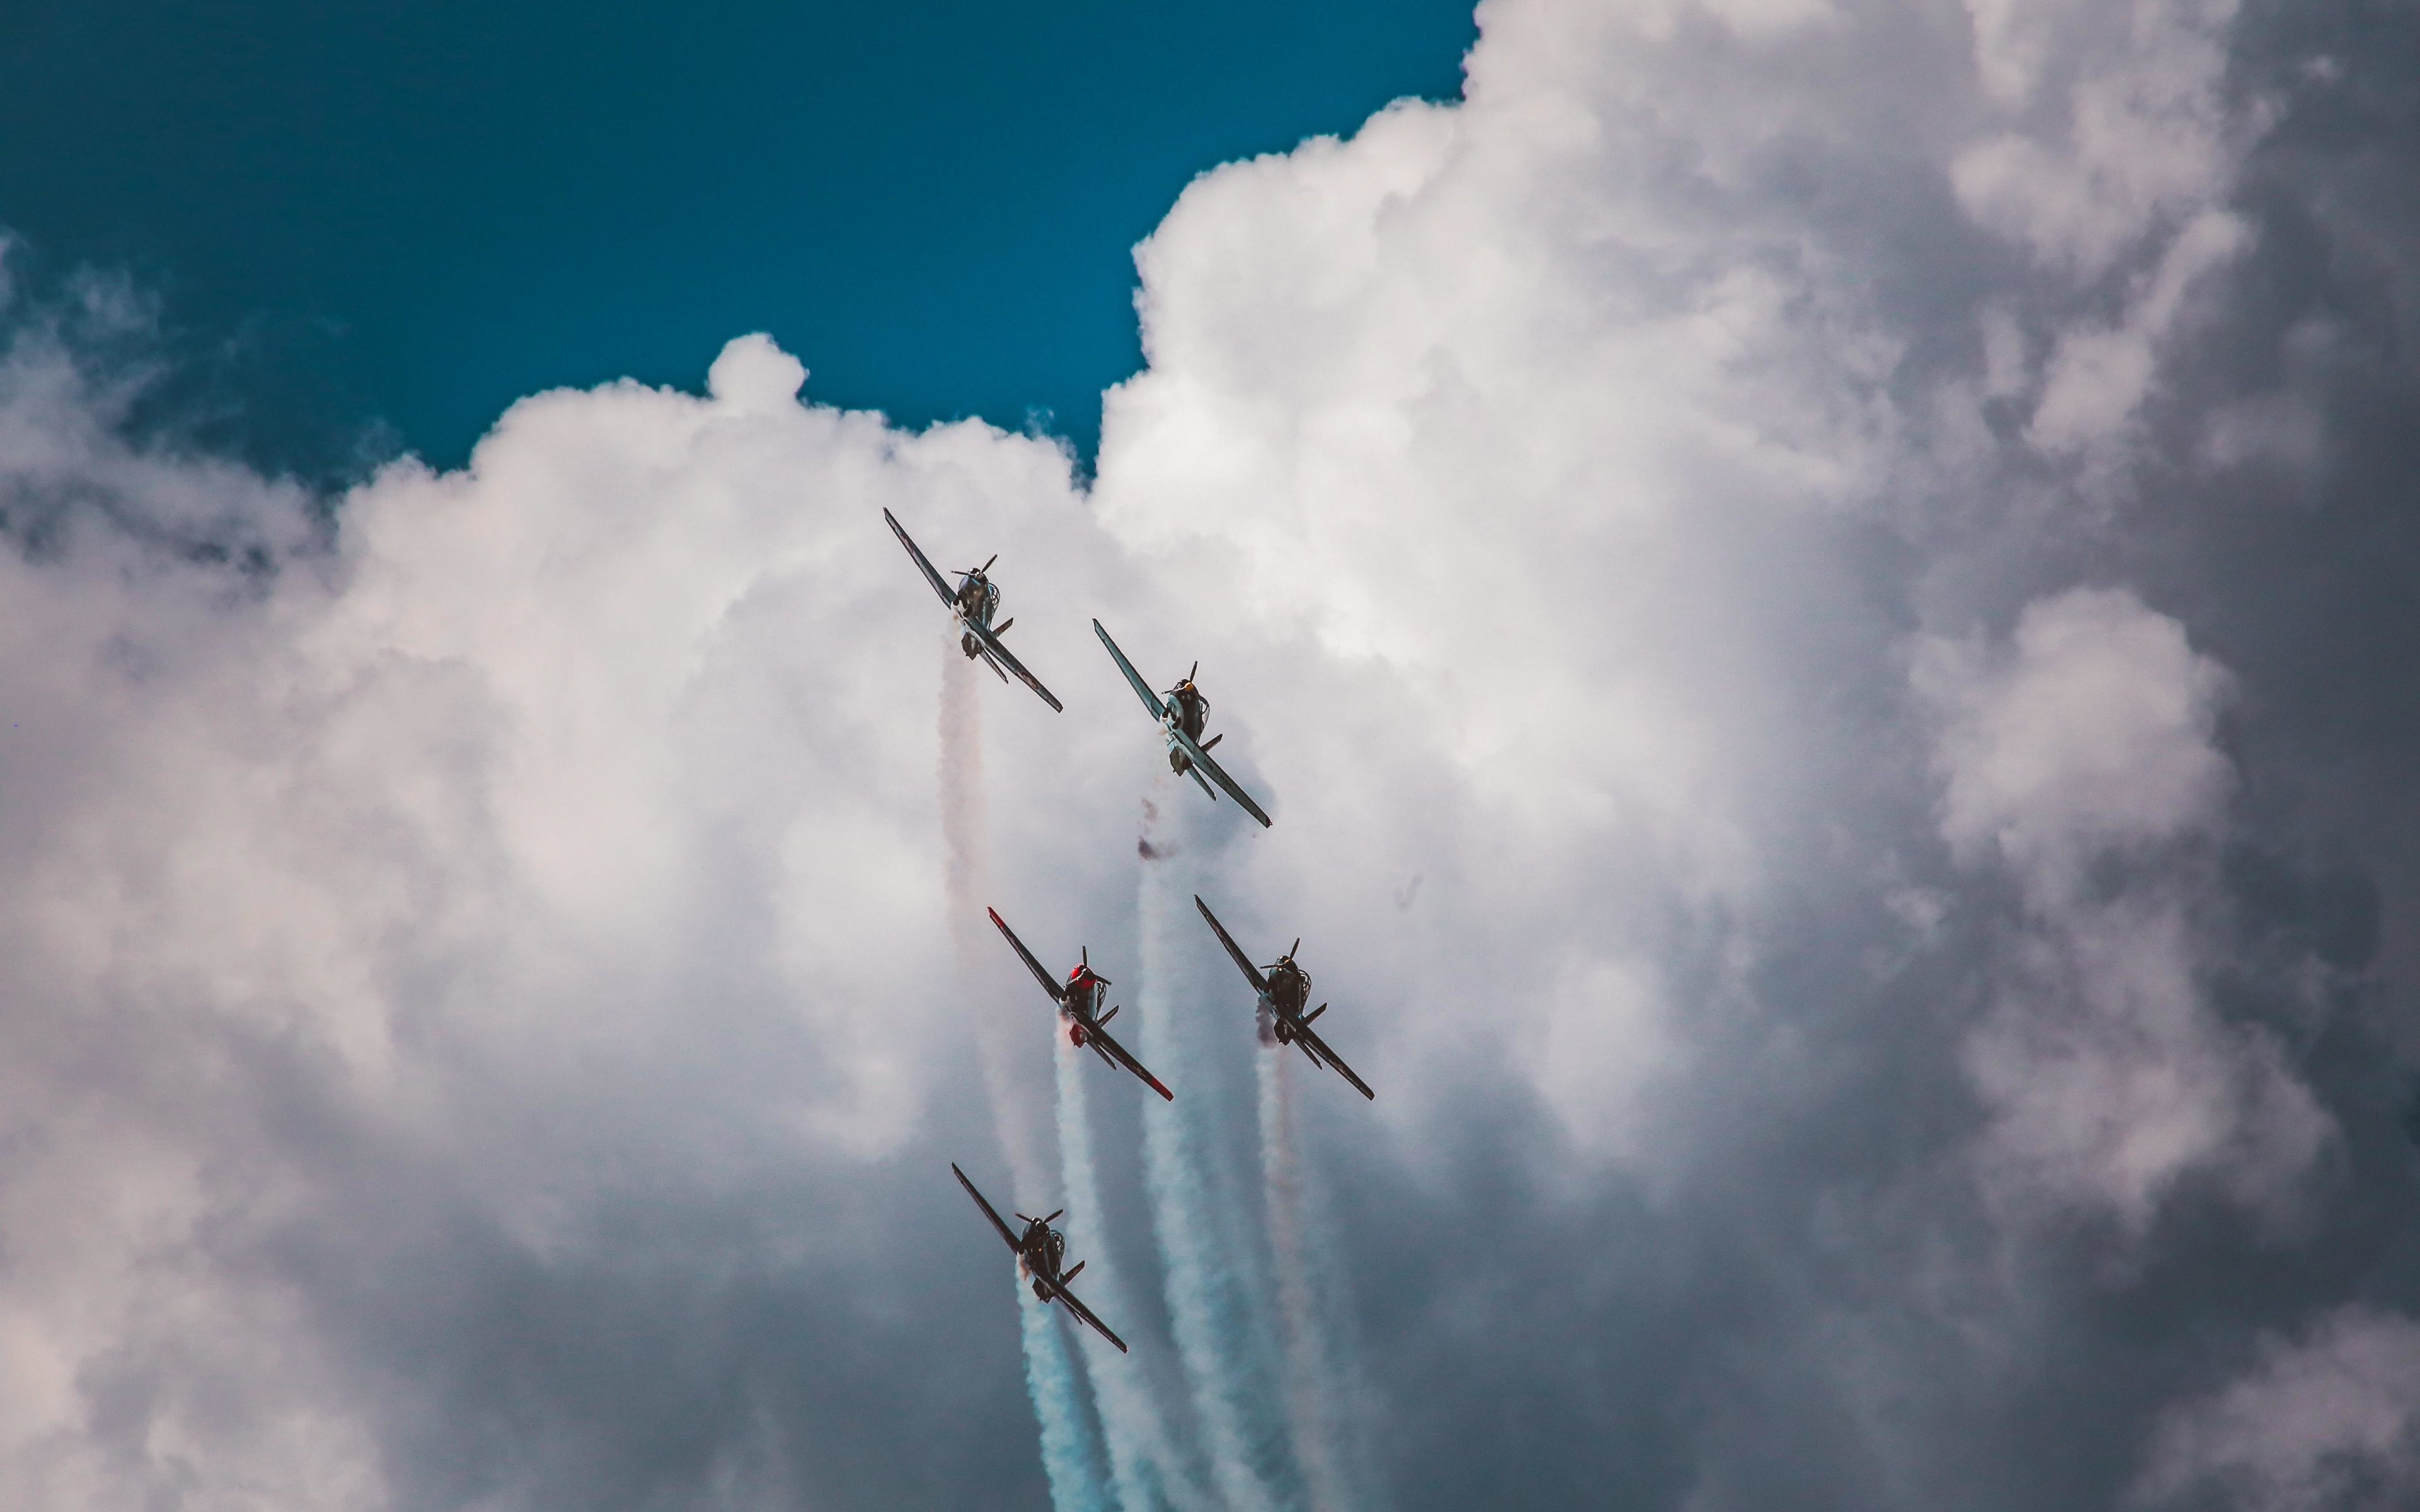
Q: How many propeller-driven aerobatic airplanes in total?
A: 5